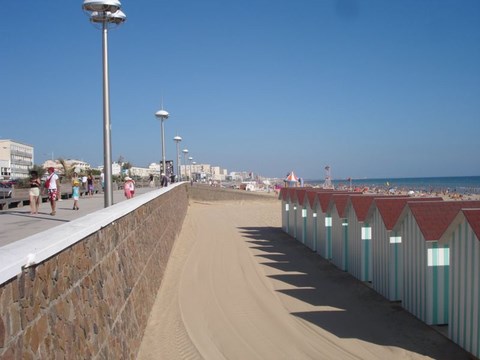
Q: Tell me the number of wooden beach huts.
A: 10